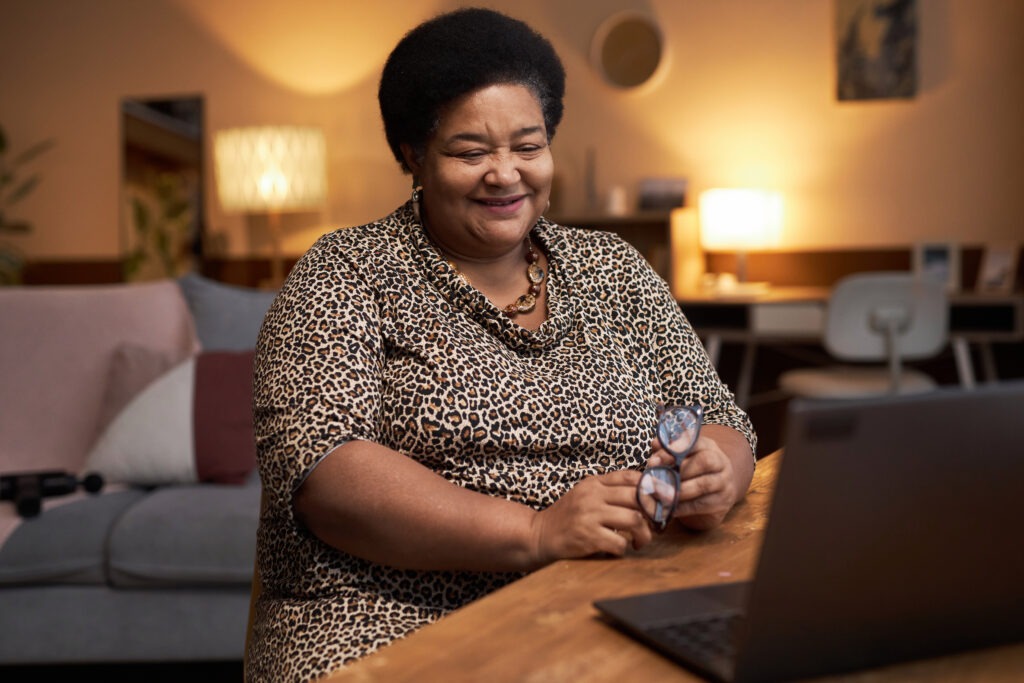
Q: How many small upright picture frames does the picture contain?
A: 2